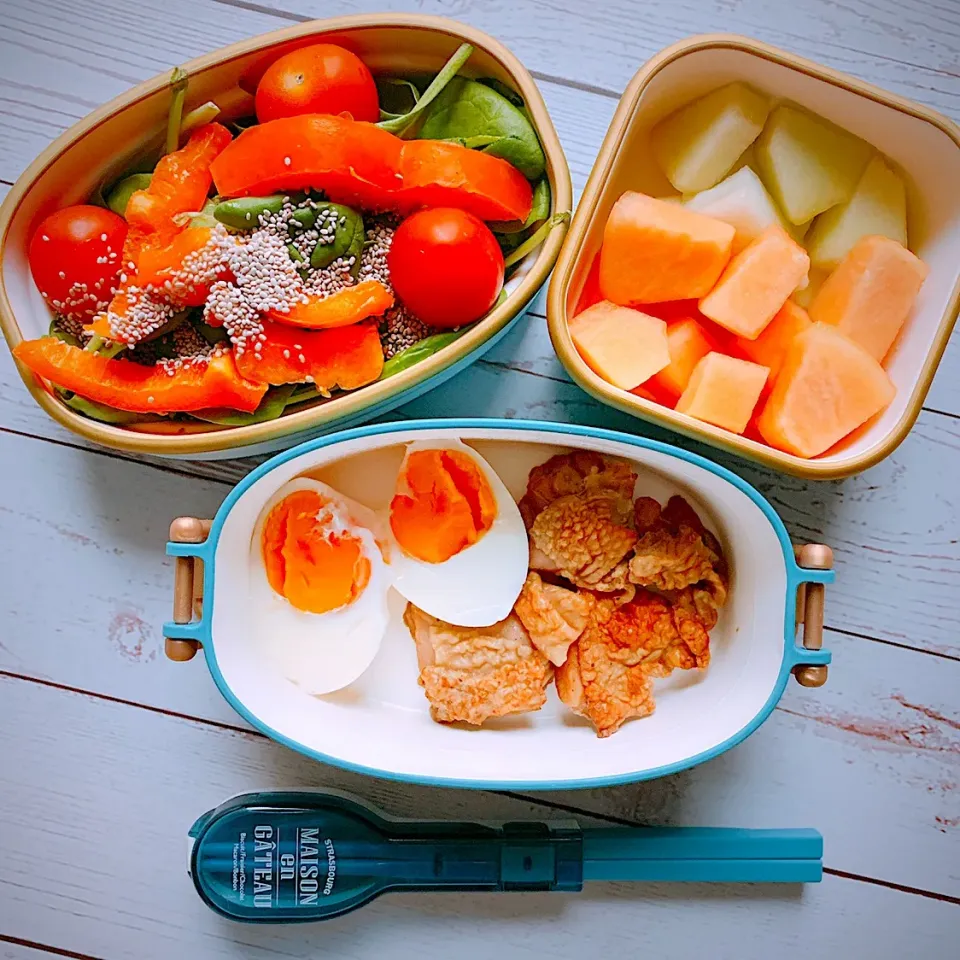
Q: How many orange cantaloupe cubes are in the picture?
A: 8